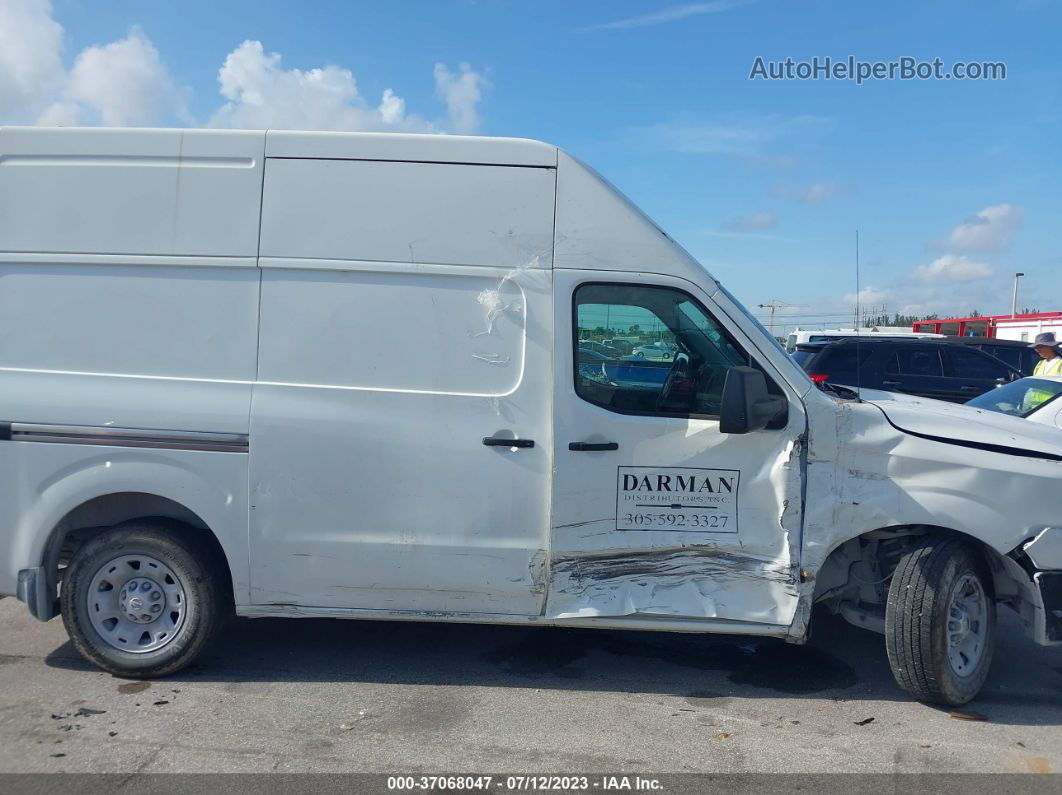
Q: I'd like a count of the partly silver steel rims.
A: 2